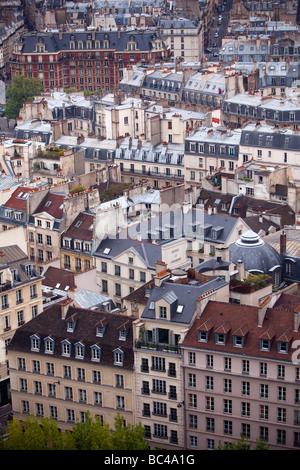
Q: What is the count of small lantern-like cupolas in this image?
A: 1